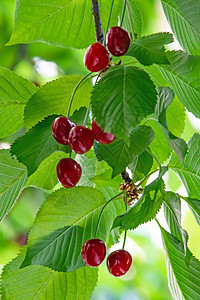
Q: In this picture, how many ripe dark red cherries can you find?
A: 8